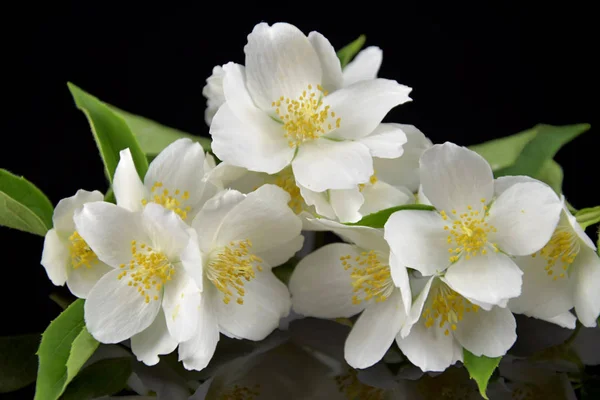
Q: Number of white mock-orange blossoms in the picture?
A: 11